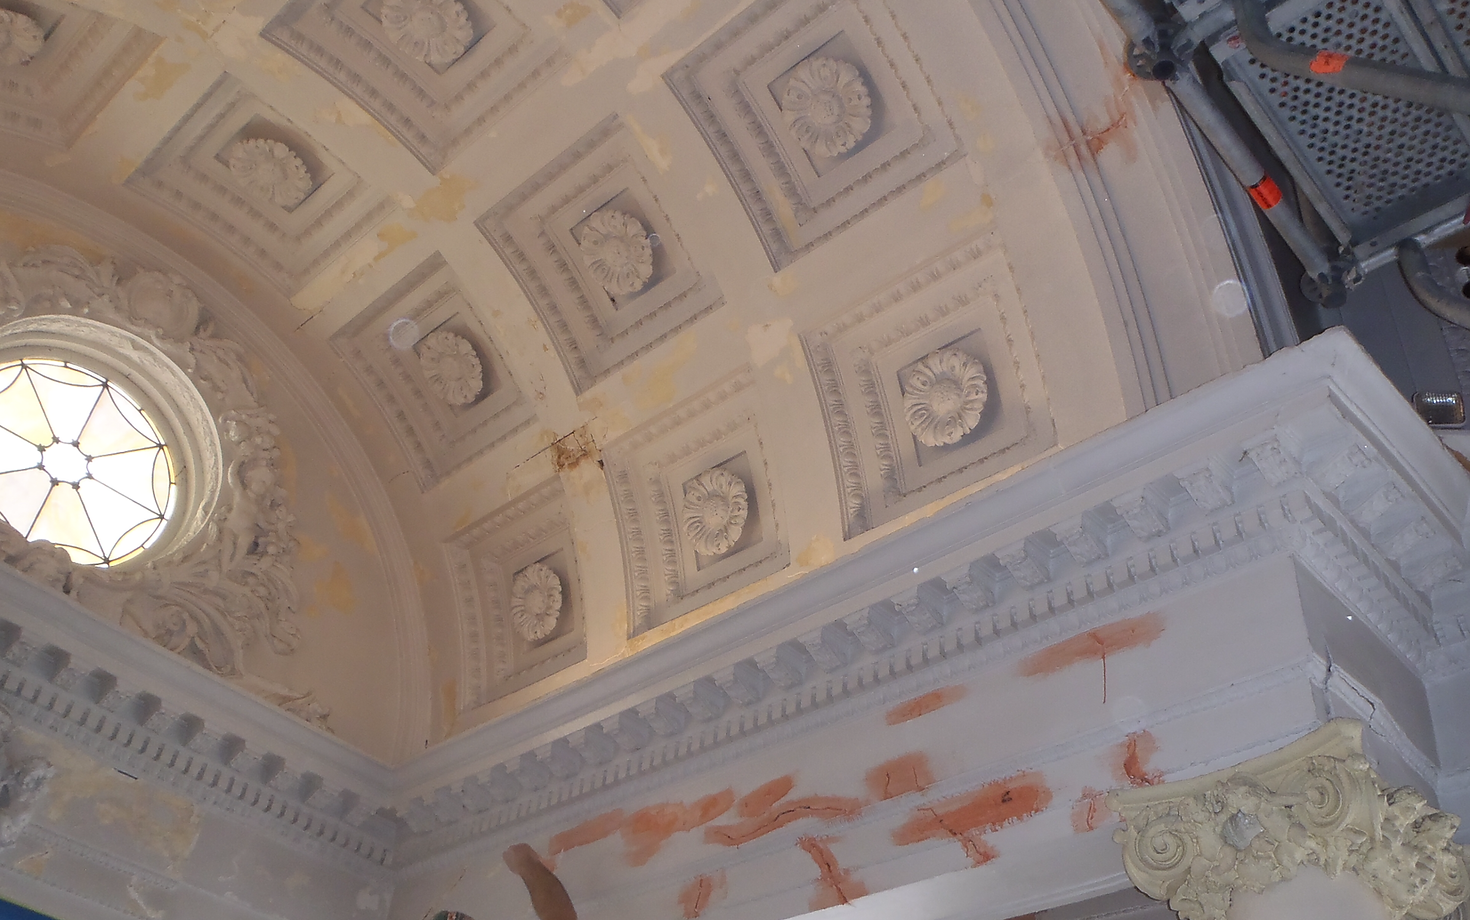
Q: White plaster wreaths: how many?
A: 9